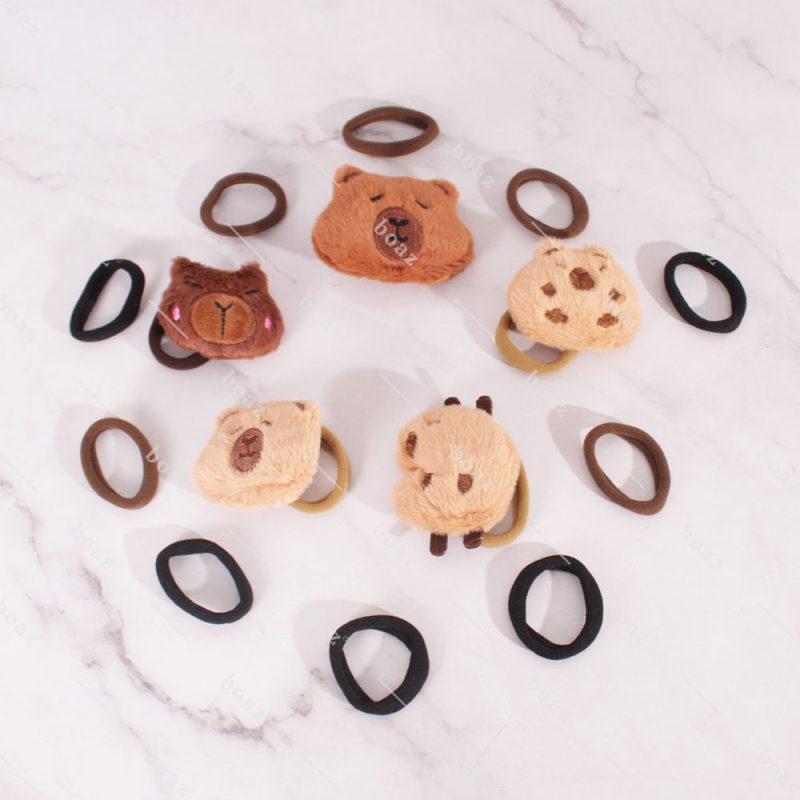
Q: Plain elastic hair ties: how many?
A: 10